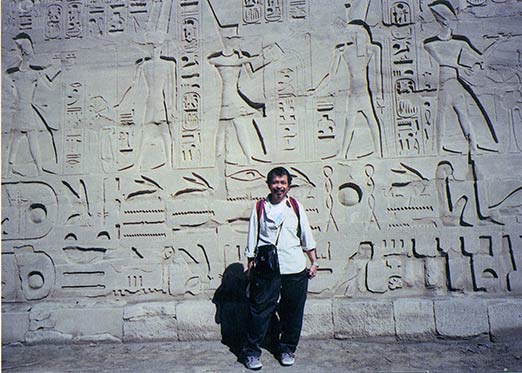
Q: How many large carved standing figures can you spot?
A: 5